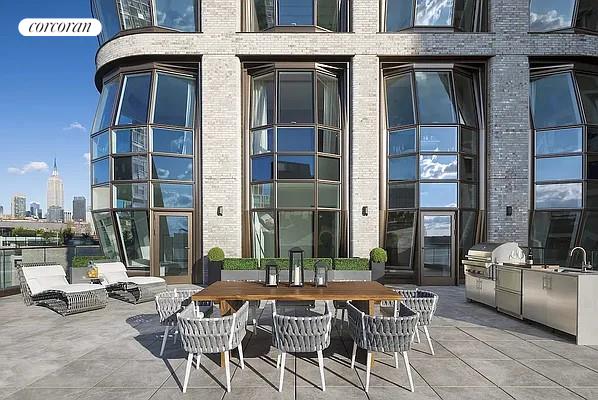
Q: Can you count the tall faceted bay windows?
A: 4